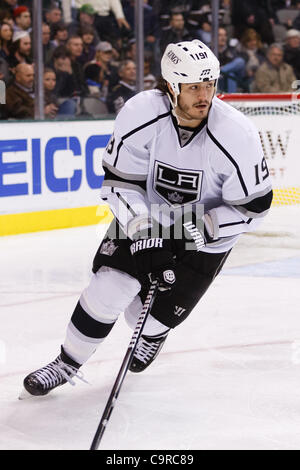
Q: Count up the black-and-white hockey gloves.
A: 2